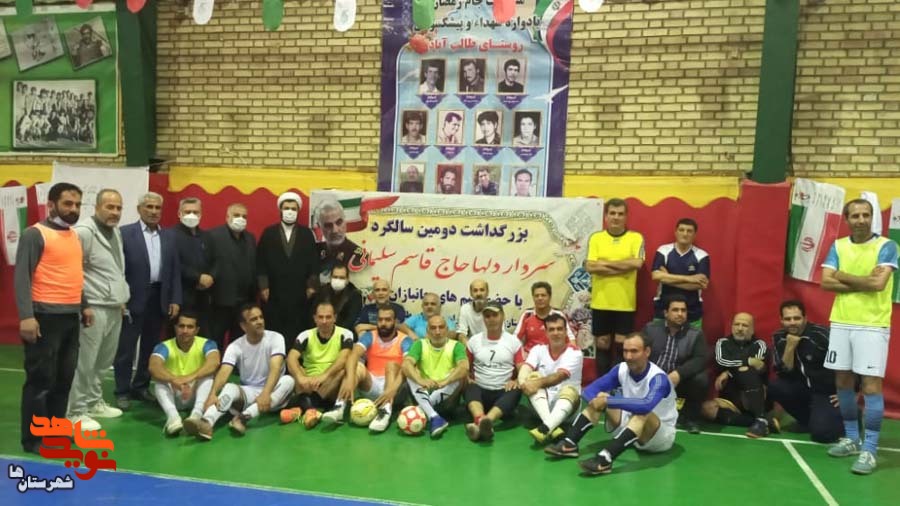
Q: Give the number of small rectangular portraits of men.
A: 11